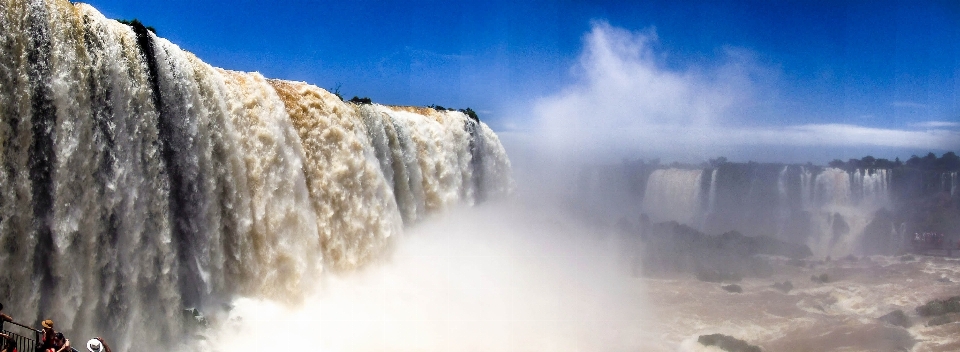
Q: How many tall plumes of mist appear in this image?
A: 1